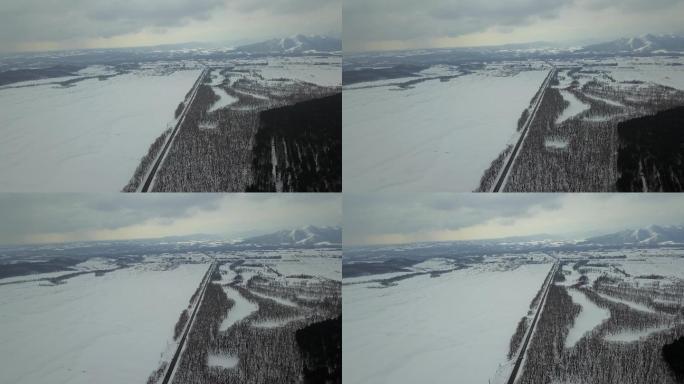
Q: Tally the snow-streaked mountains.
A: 4